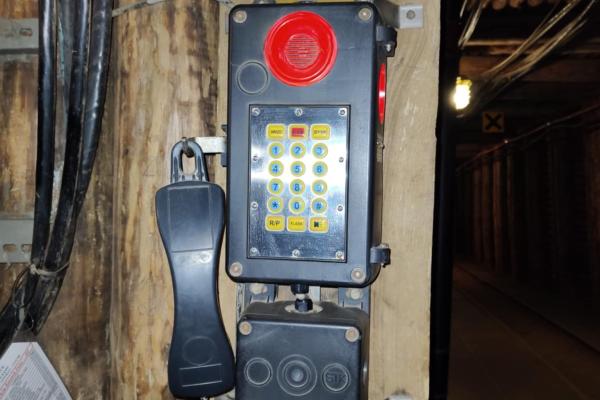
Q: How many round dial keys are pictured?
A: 12